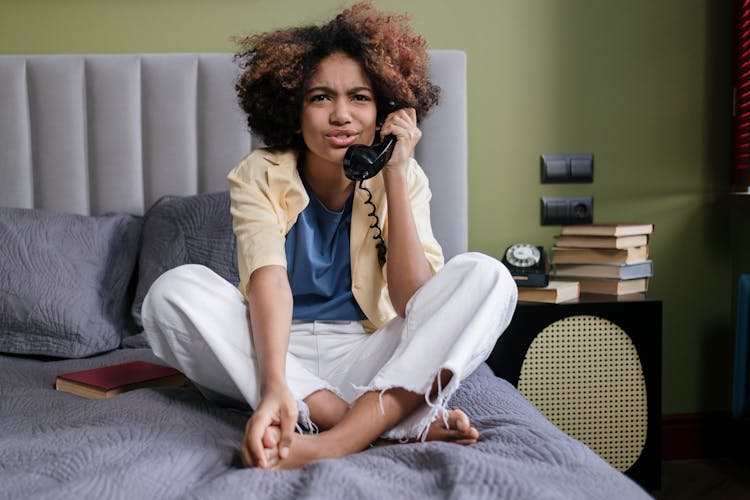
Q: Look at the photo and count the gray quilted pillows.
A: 2